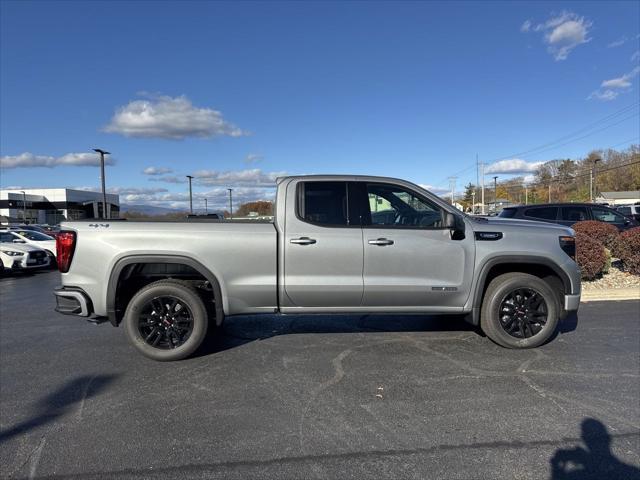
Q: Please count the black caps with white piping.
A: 0